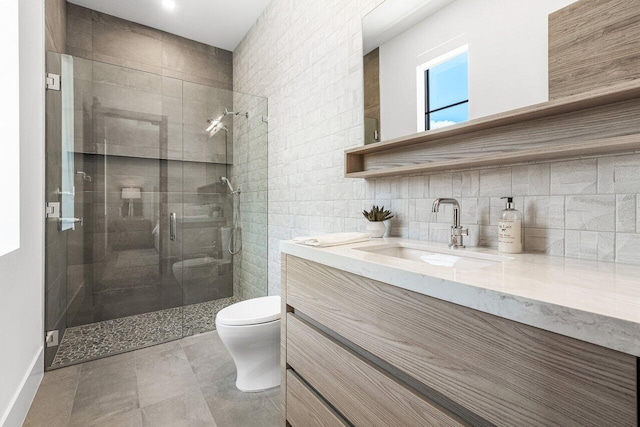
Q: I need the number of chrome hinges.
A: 3